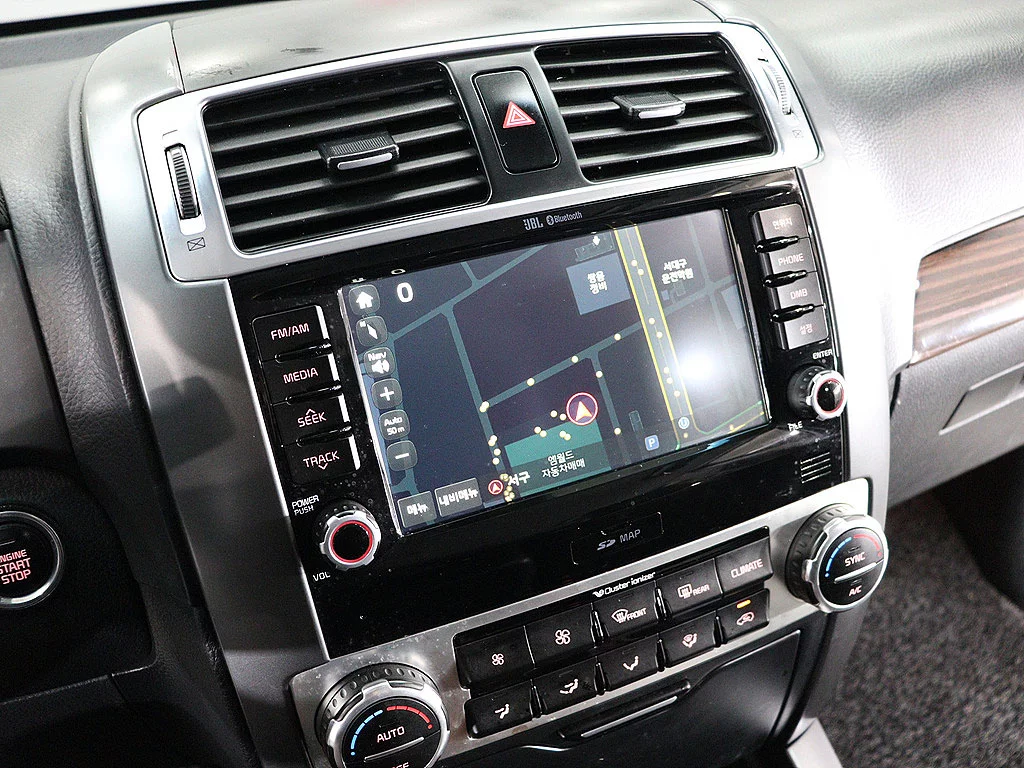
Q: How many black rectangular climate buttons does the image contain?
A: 10